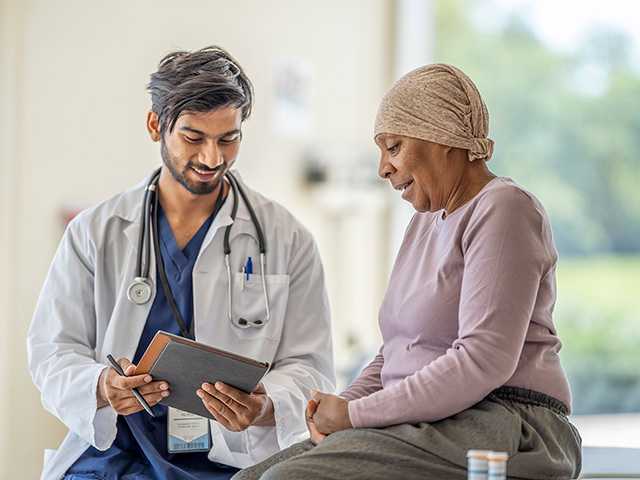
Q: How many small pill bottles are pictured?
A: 2